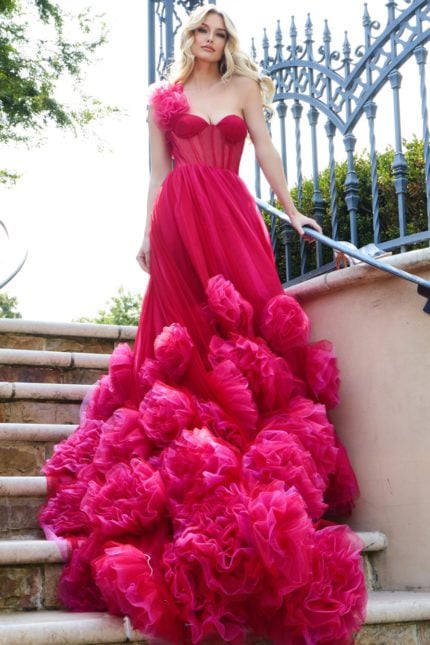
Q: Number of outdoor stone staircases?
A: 1